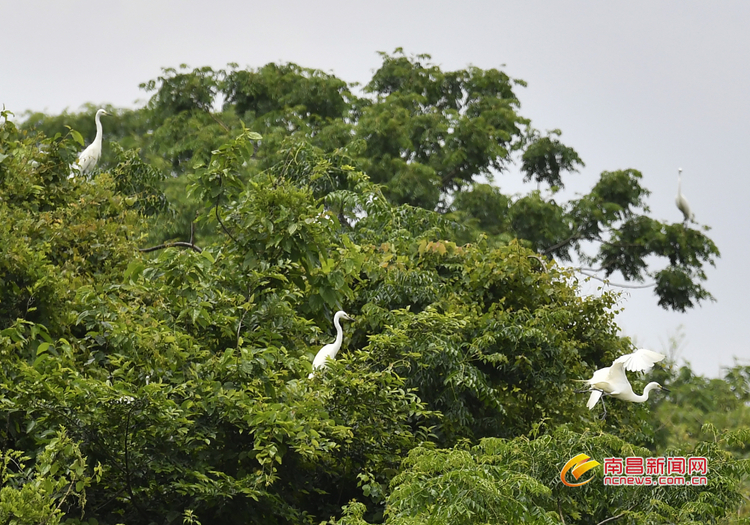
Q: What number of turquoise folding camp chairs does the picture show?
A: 0